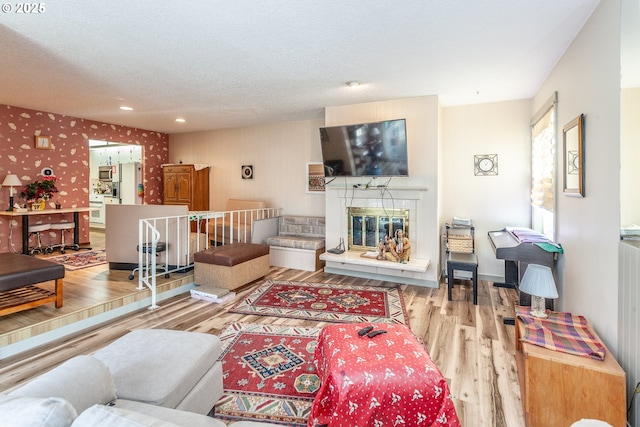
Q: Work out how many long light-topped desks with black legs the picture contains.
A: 1